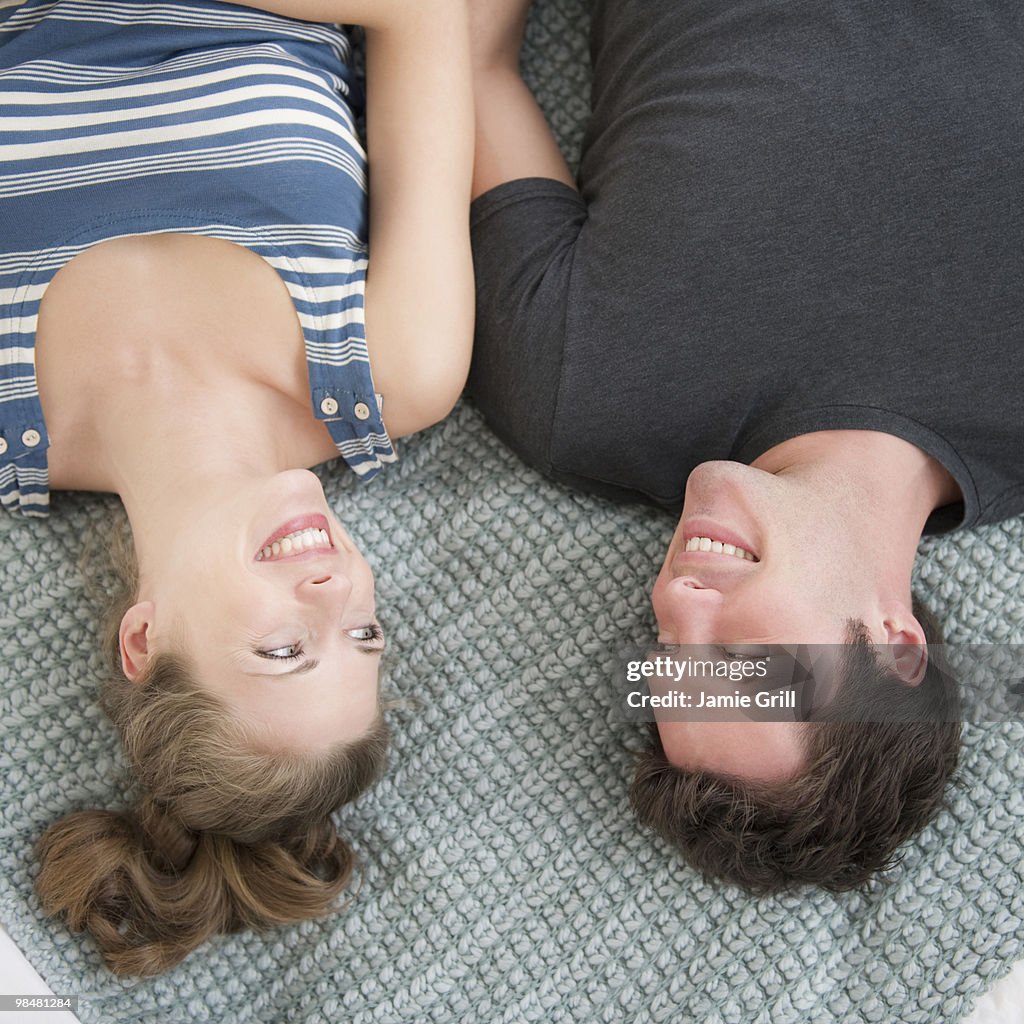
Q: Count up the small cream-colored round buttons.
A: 4